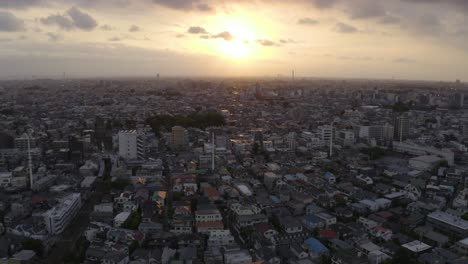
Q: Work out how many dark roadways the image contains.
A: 1